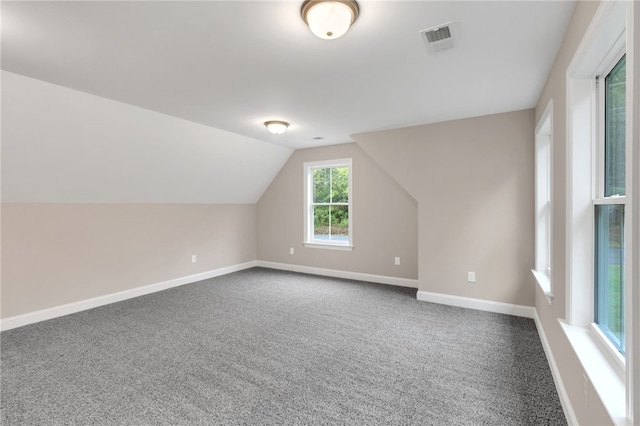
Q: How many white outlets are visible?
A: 4